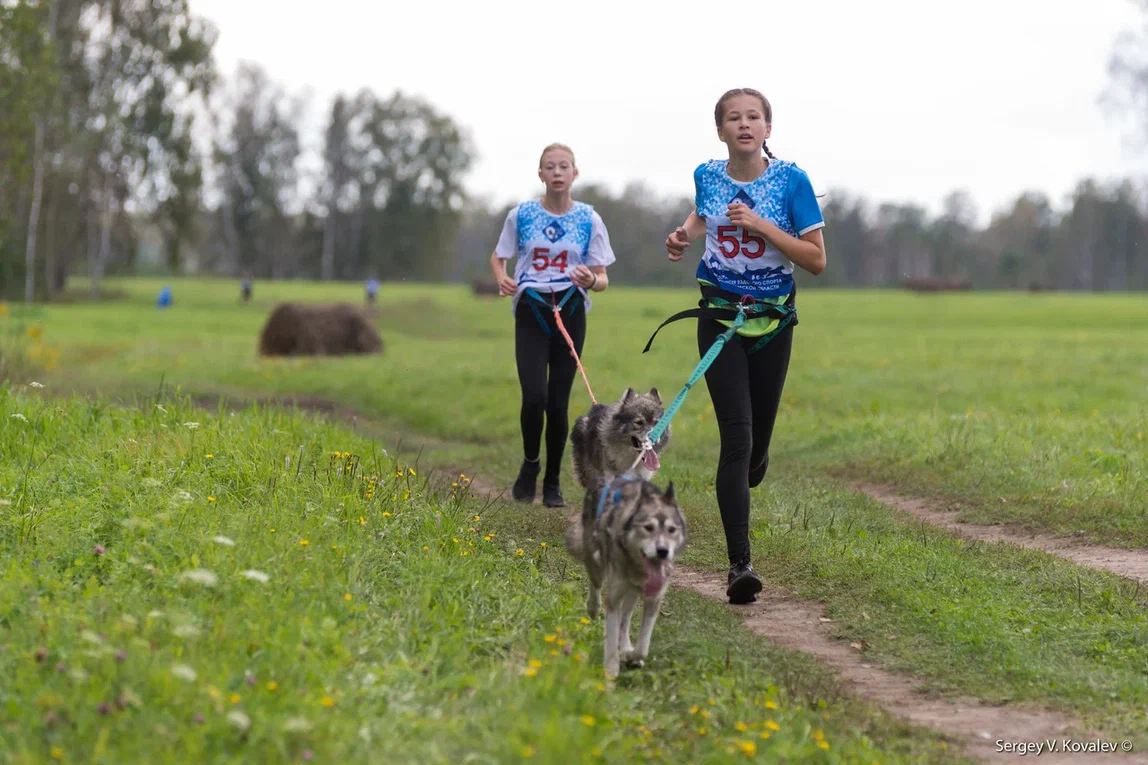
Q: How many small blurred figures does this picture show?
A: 3